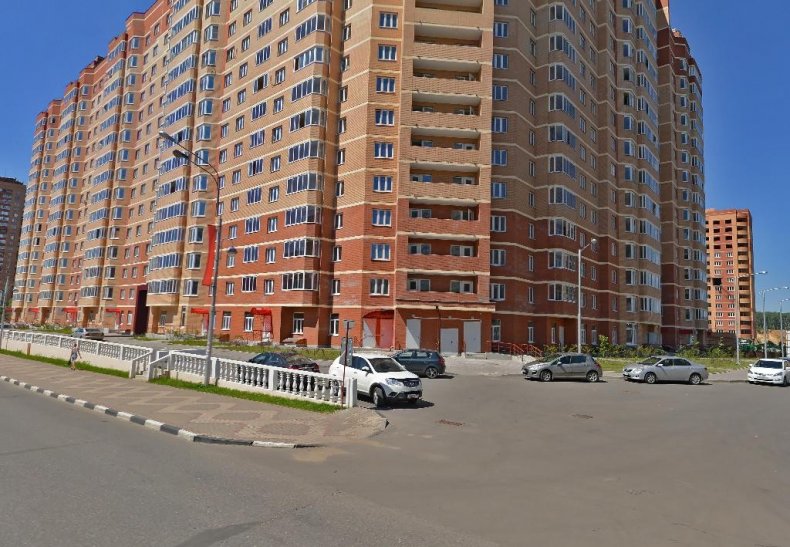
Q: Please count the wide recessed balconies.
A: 9